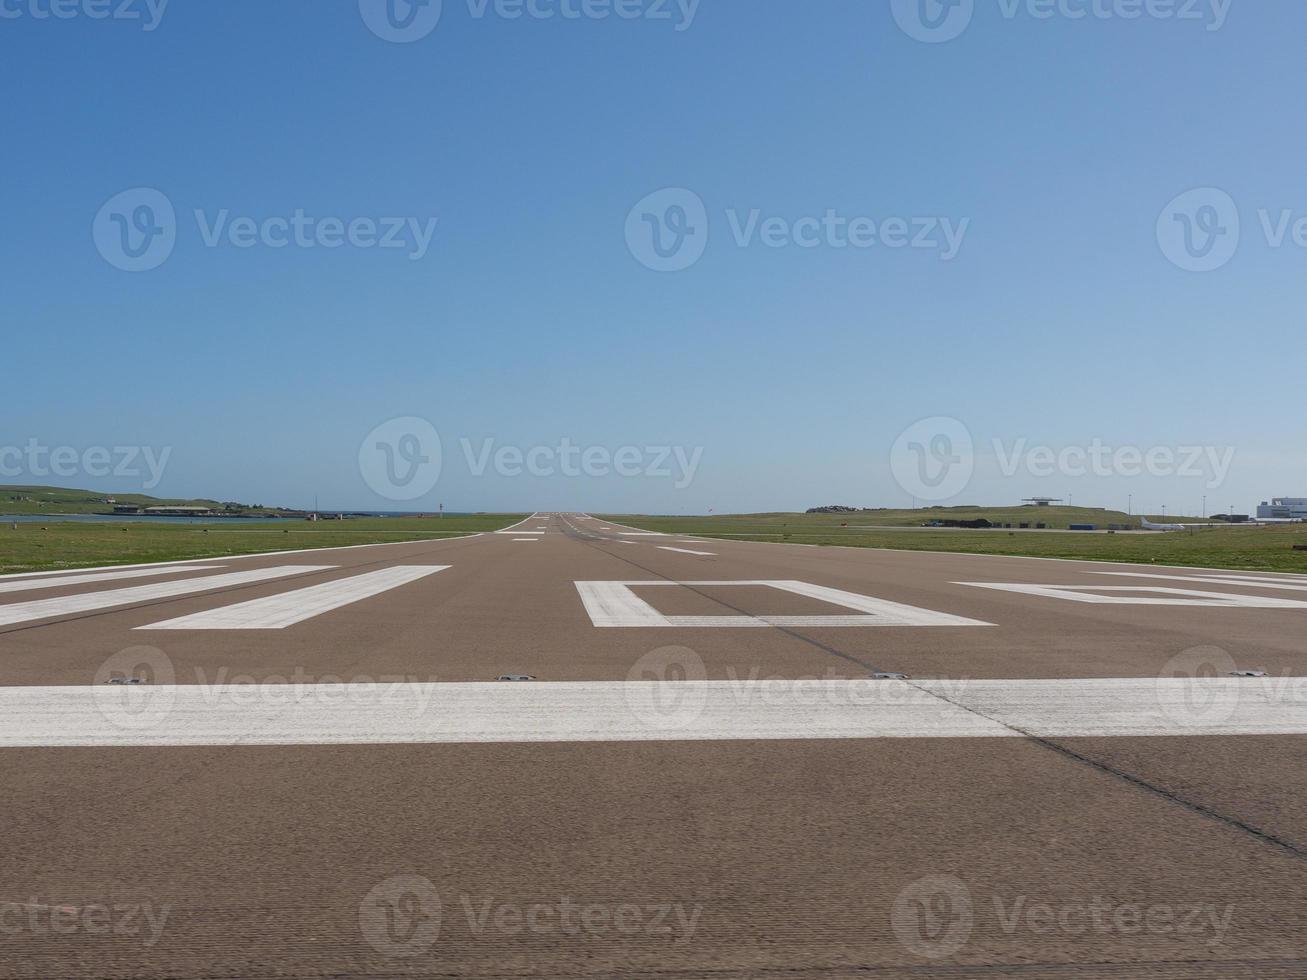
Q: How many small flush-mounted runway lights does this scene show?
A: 4